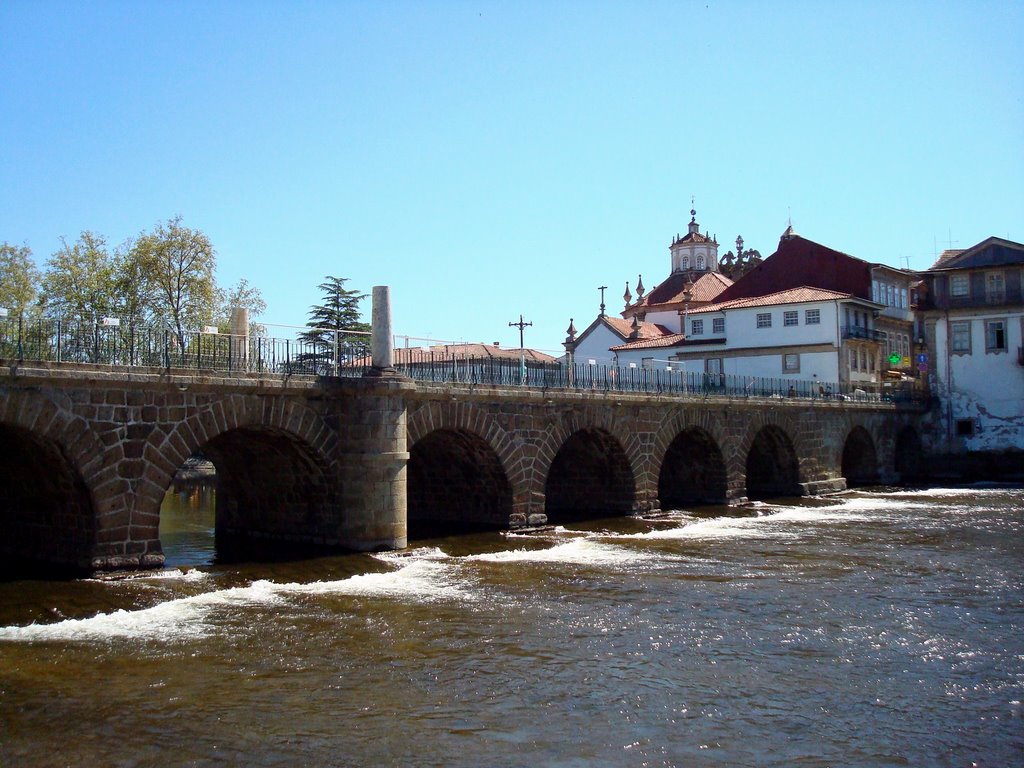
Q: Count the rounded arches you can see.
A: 8